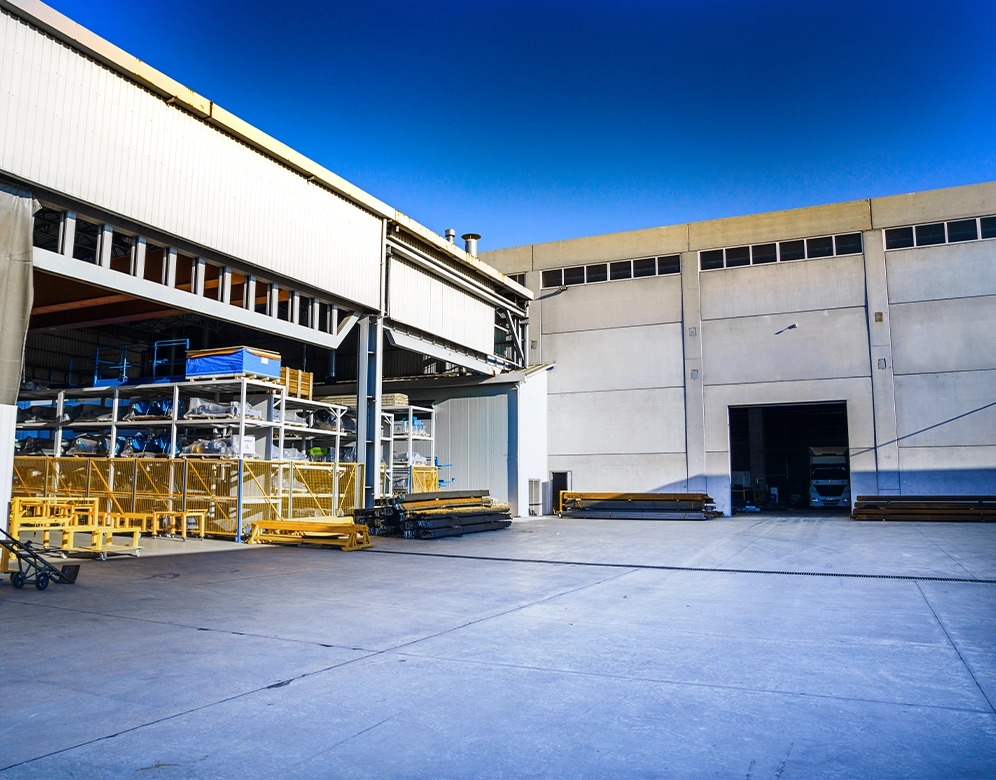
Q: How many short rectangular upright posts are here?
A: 11